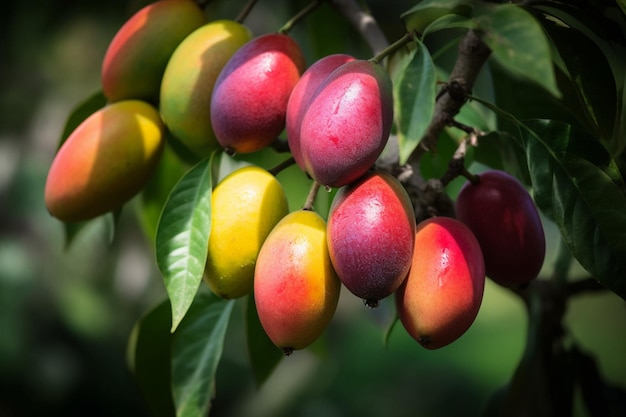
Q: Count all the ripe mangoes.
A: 11